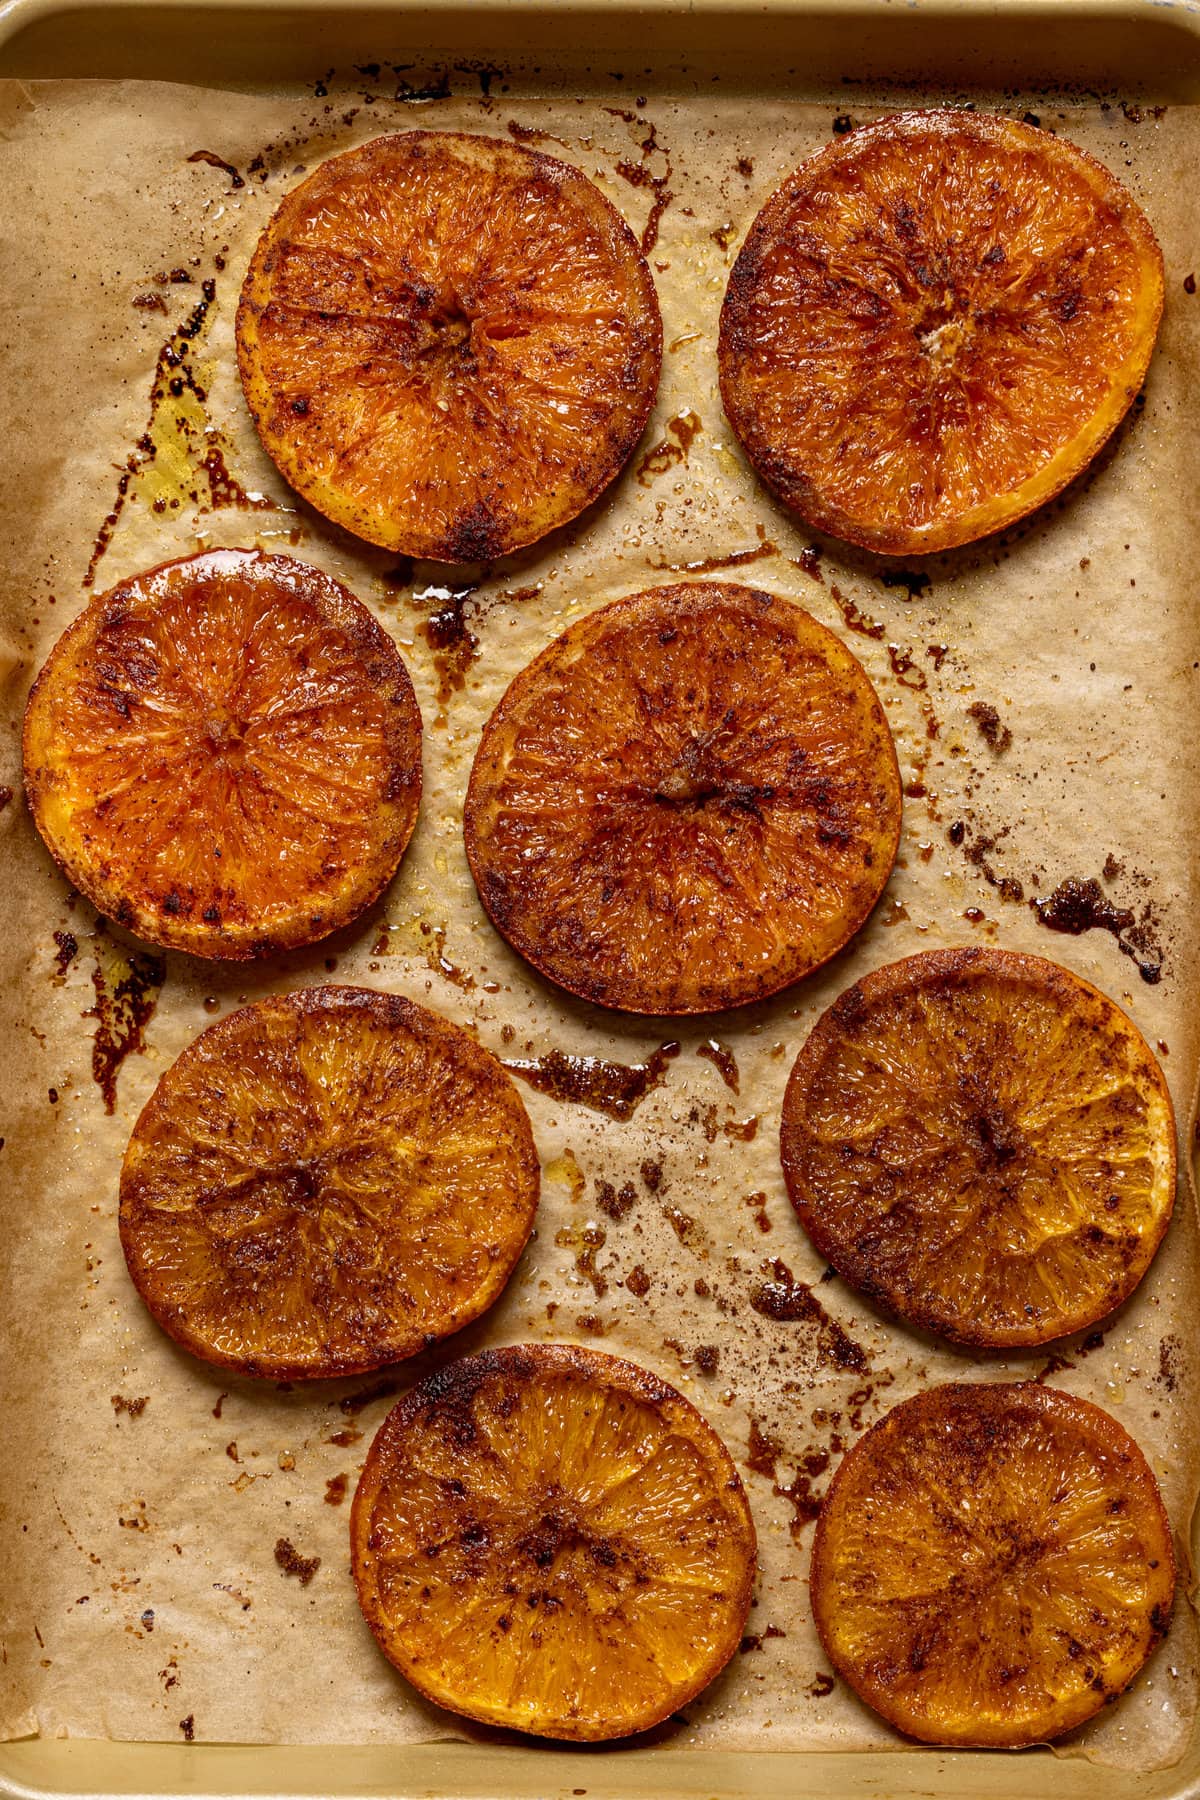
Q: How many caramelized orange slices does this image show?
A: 8